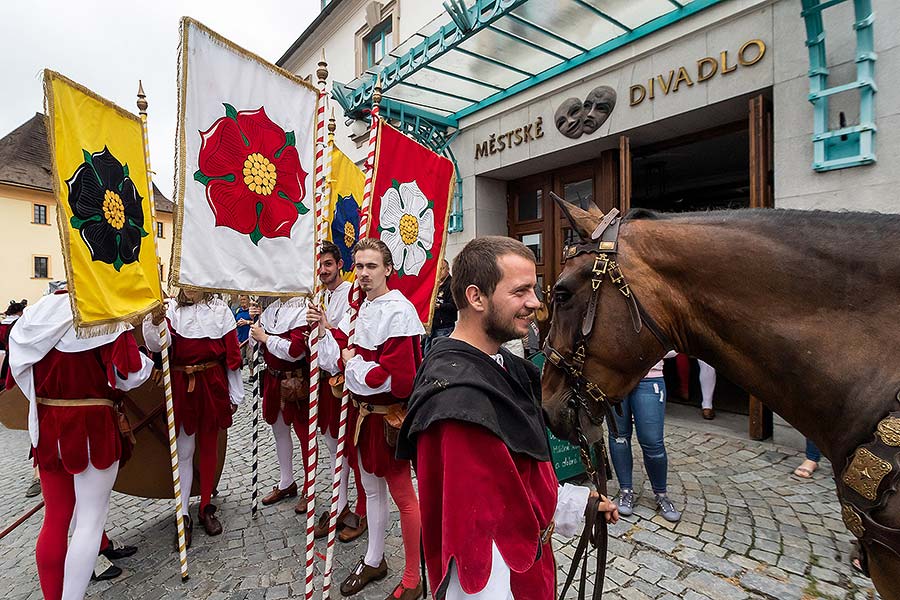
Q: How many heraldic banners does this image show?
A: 4